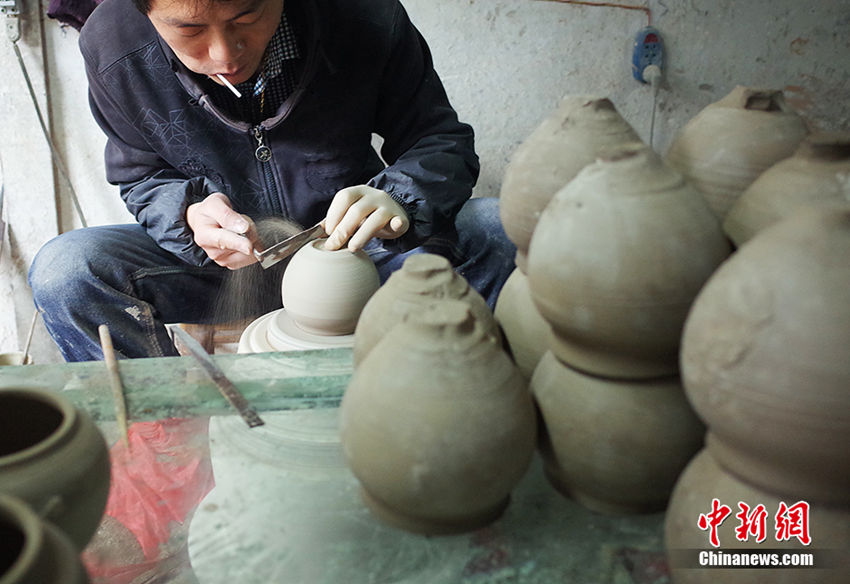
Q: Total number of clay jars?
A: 13